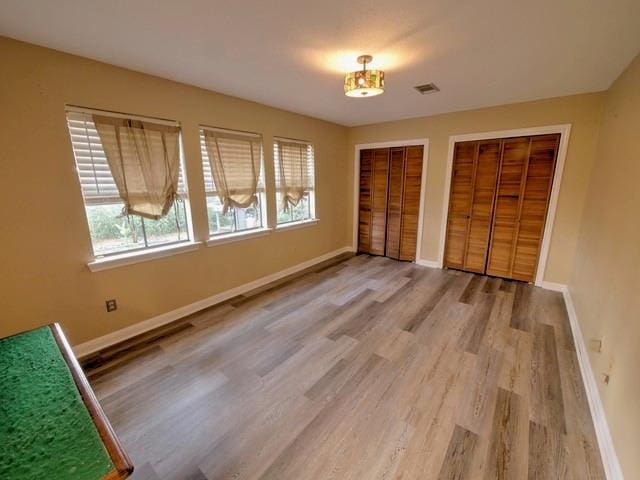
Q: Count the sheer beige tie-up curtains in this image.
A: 3